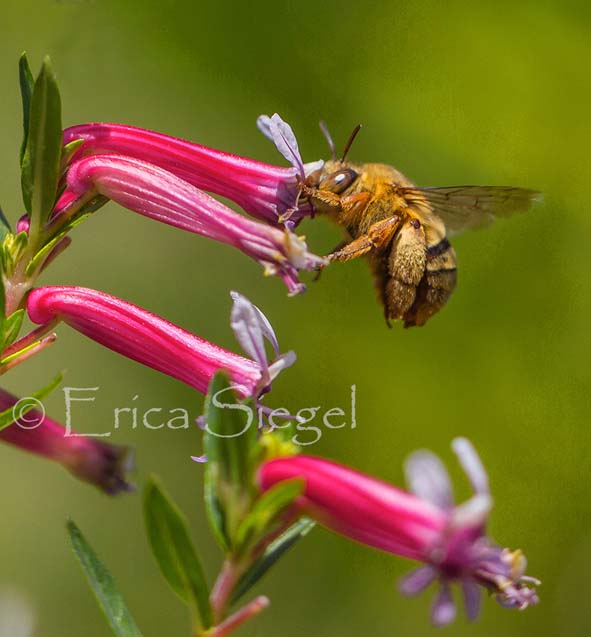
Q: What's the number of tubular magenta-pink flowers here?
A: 5